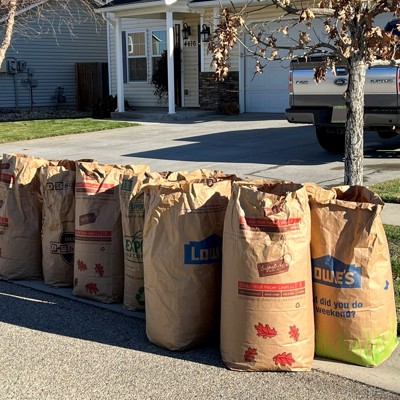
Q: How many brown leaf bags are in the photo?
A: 7